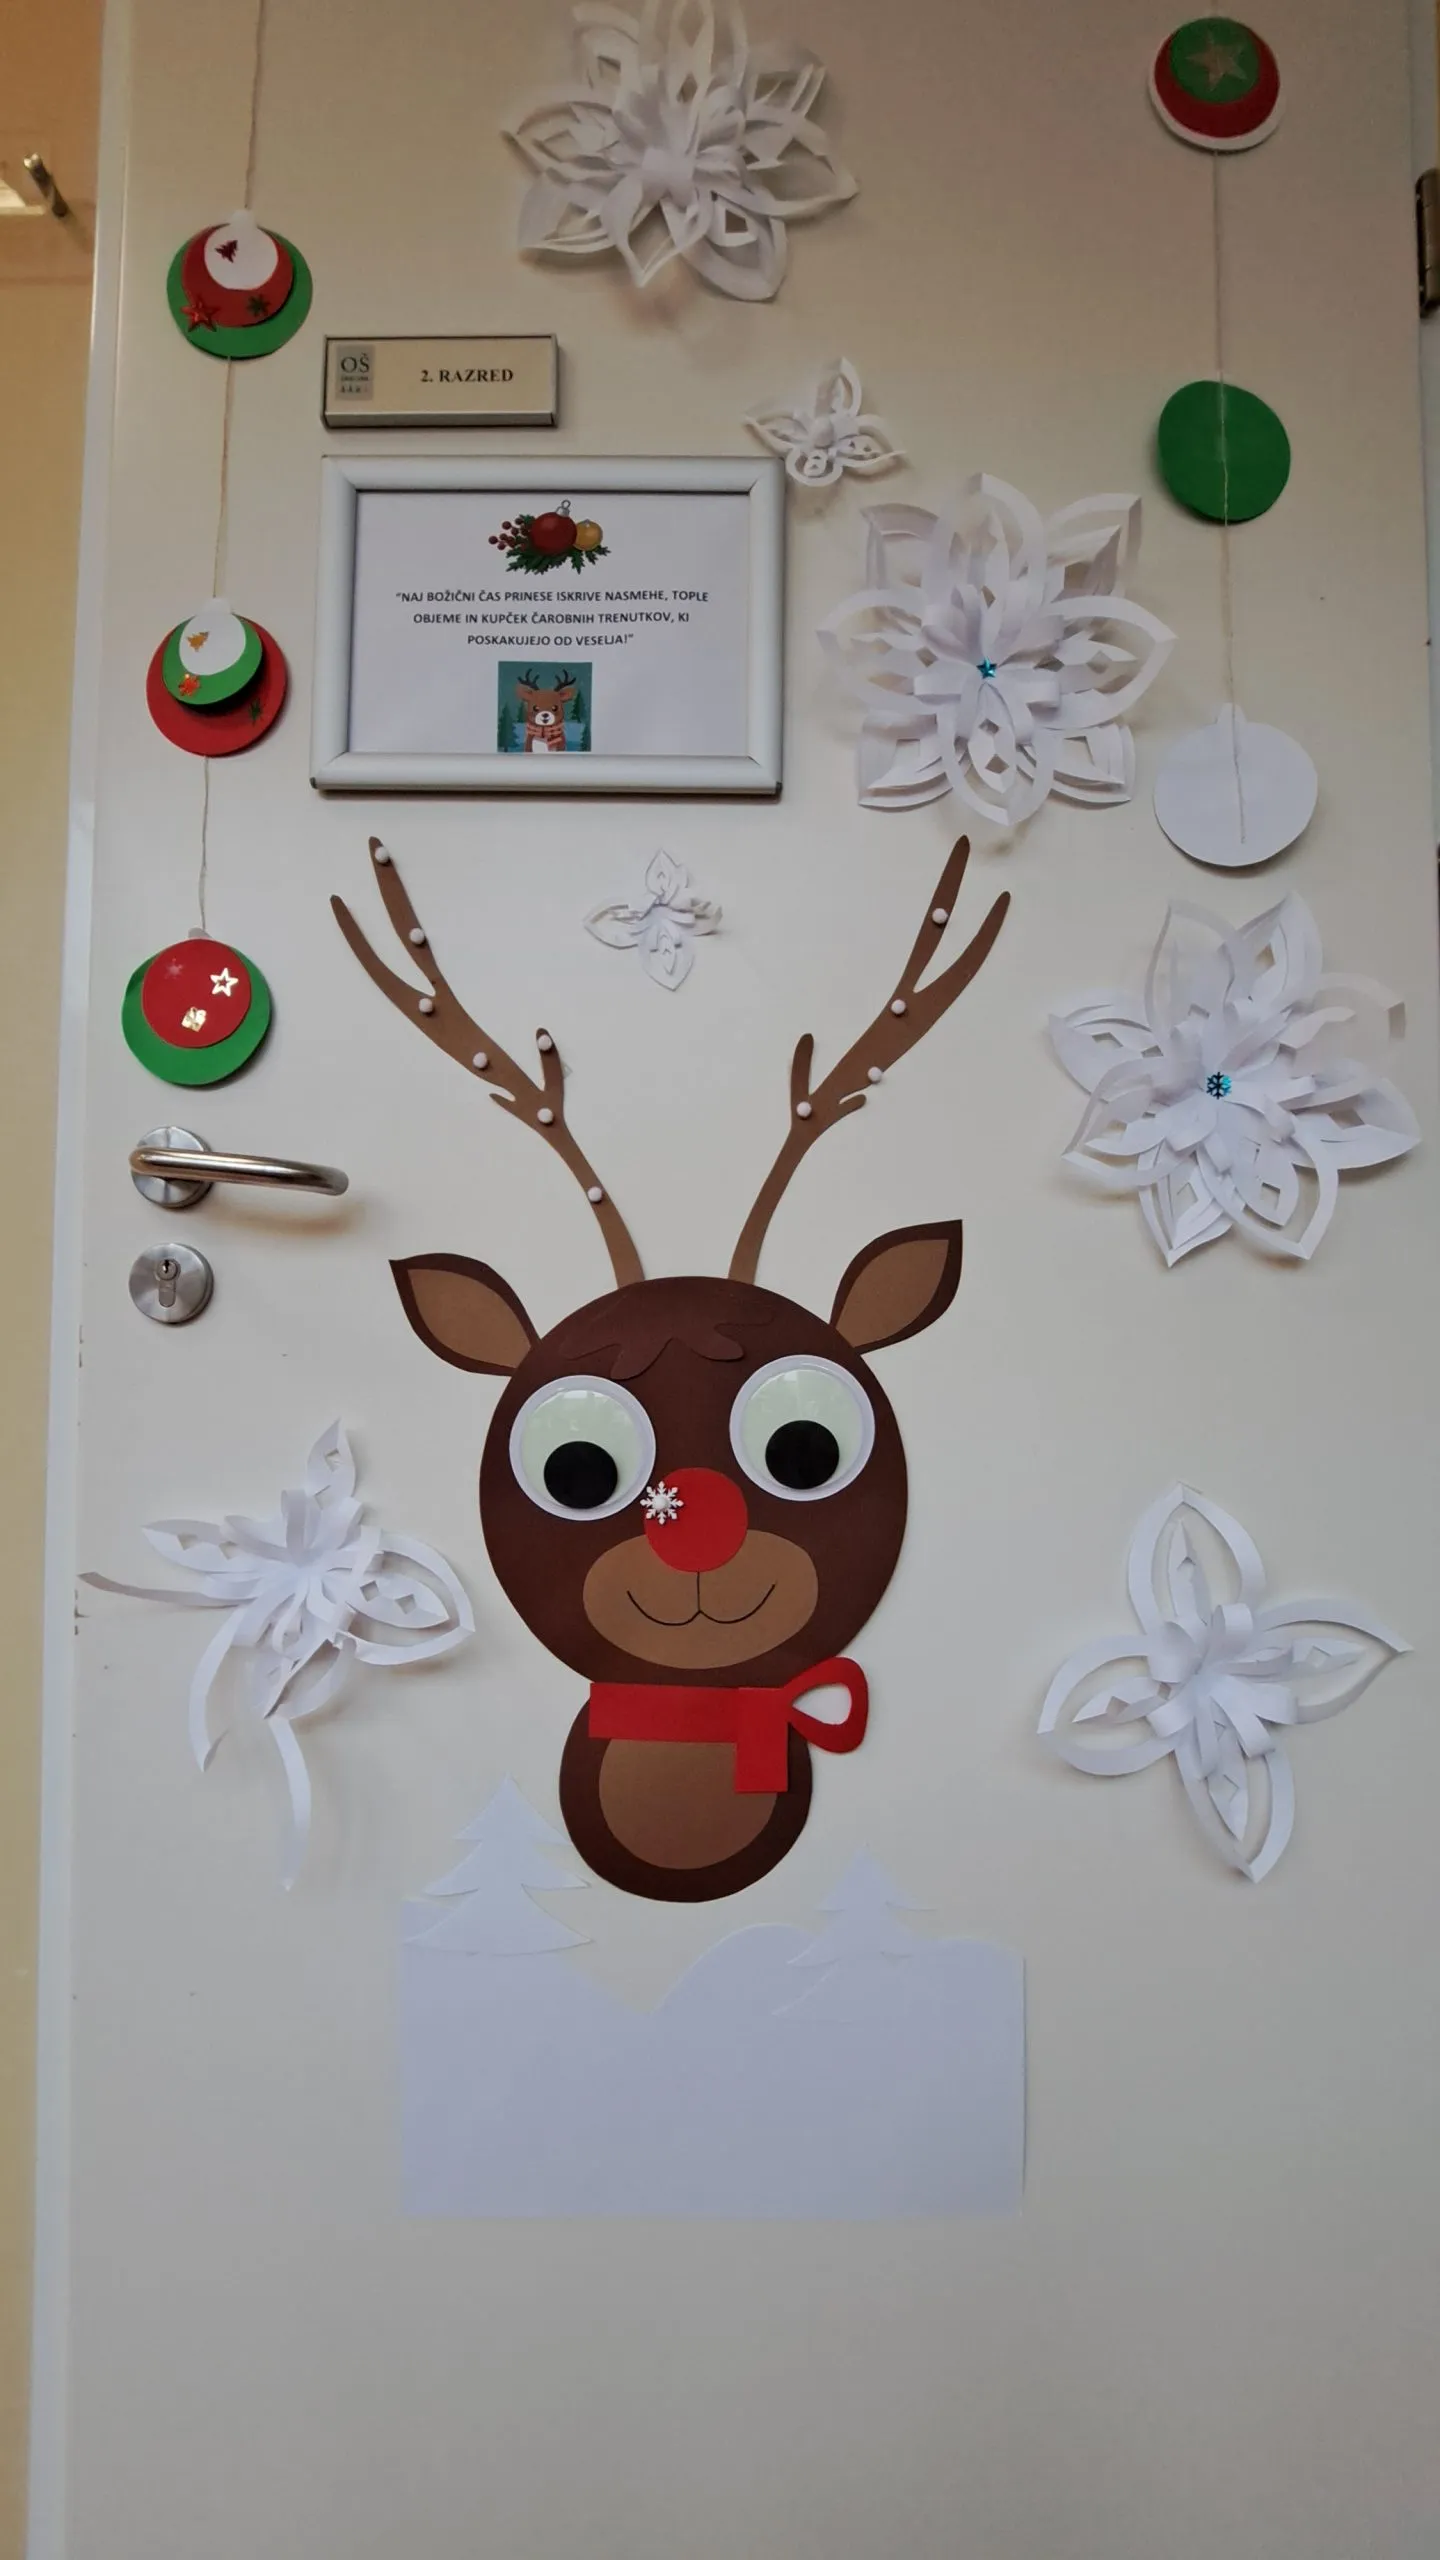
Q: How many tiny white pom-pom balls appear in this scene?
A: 11